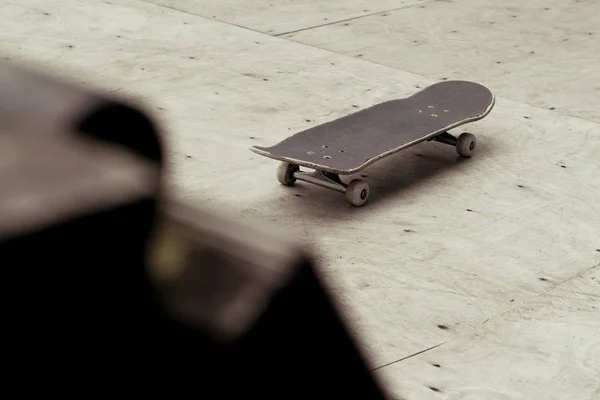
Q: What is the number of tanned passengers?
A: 0